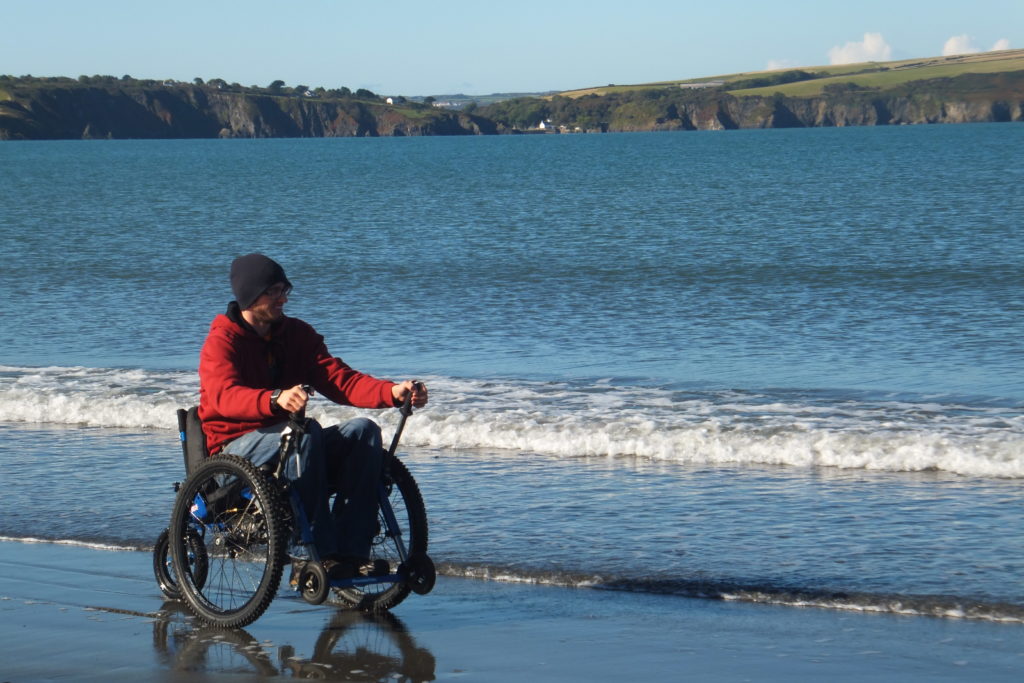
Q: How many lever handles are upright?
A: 2